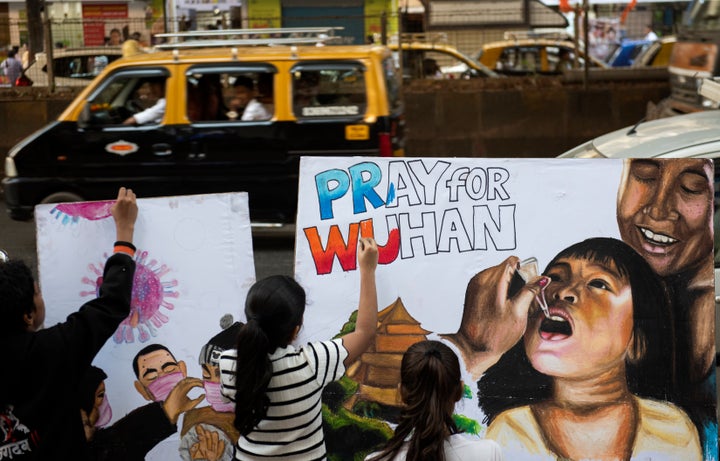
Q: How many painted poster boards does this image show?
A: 2